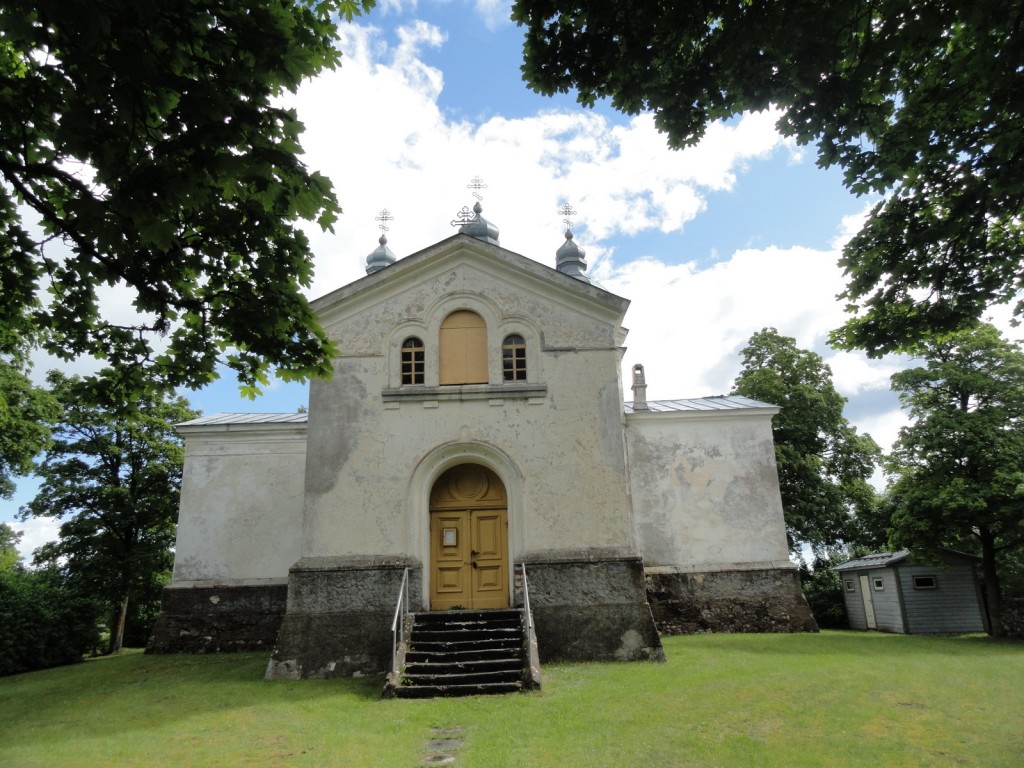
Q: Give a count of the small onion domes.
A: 3